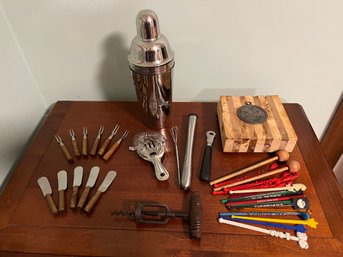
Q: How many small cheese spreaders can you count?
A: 5